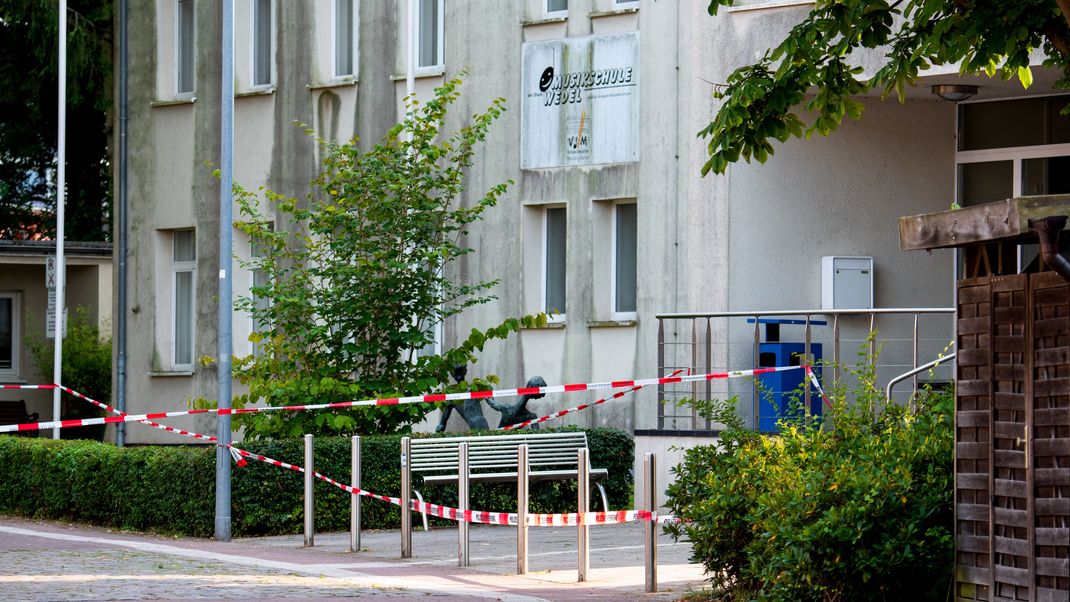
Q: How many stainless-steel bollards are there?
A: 7